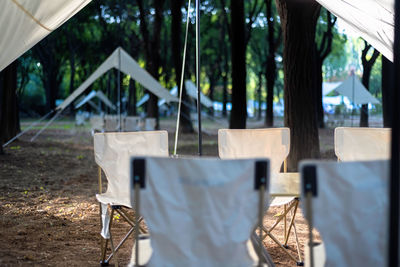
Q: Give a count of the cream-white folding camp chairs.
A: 5